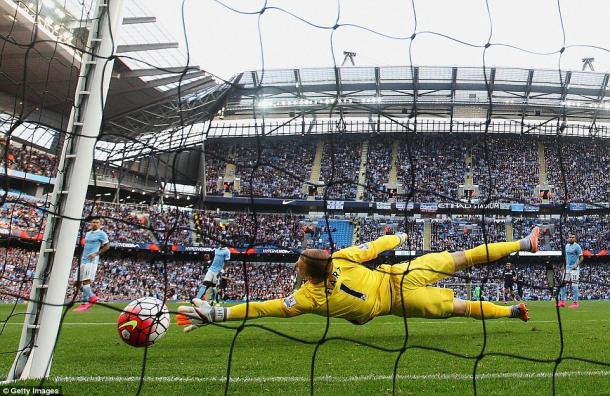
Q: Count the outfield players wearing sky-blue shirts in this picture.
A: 3